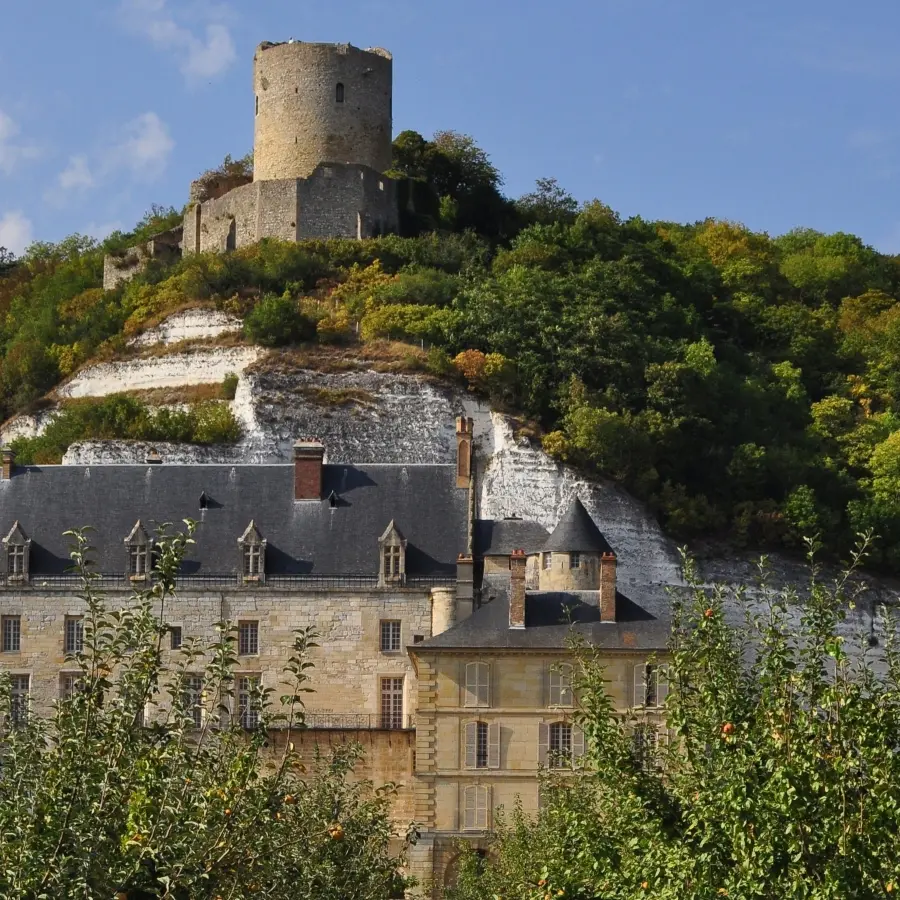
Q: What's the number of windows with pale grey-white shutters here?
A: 7